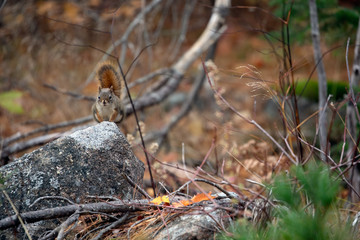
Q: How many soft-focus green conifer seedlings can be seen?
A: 1